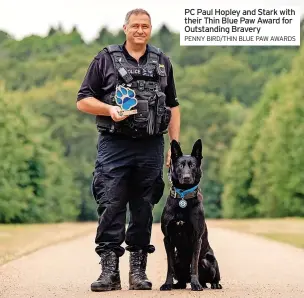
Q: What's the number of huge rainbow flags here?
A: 0